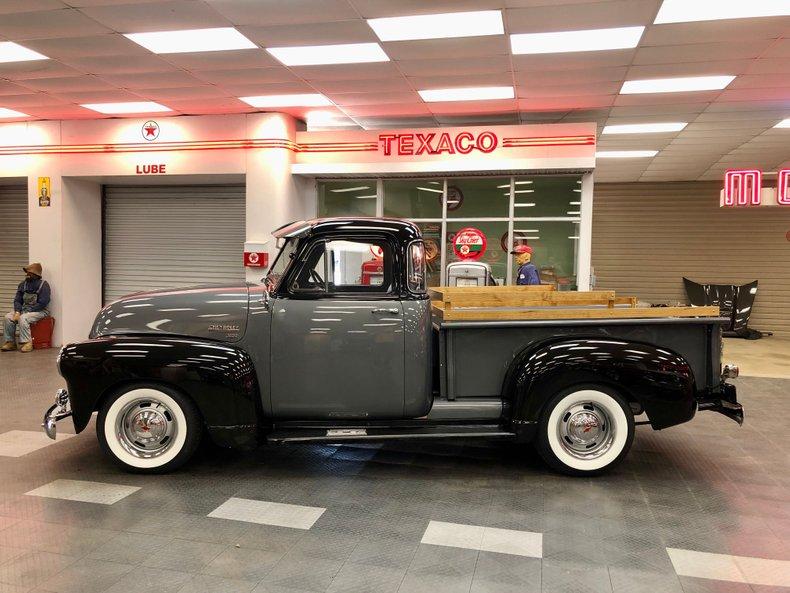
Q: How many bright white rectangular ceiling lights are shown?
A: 14